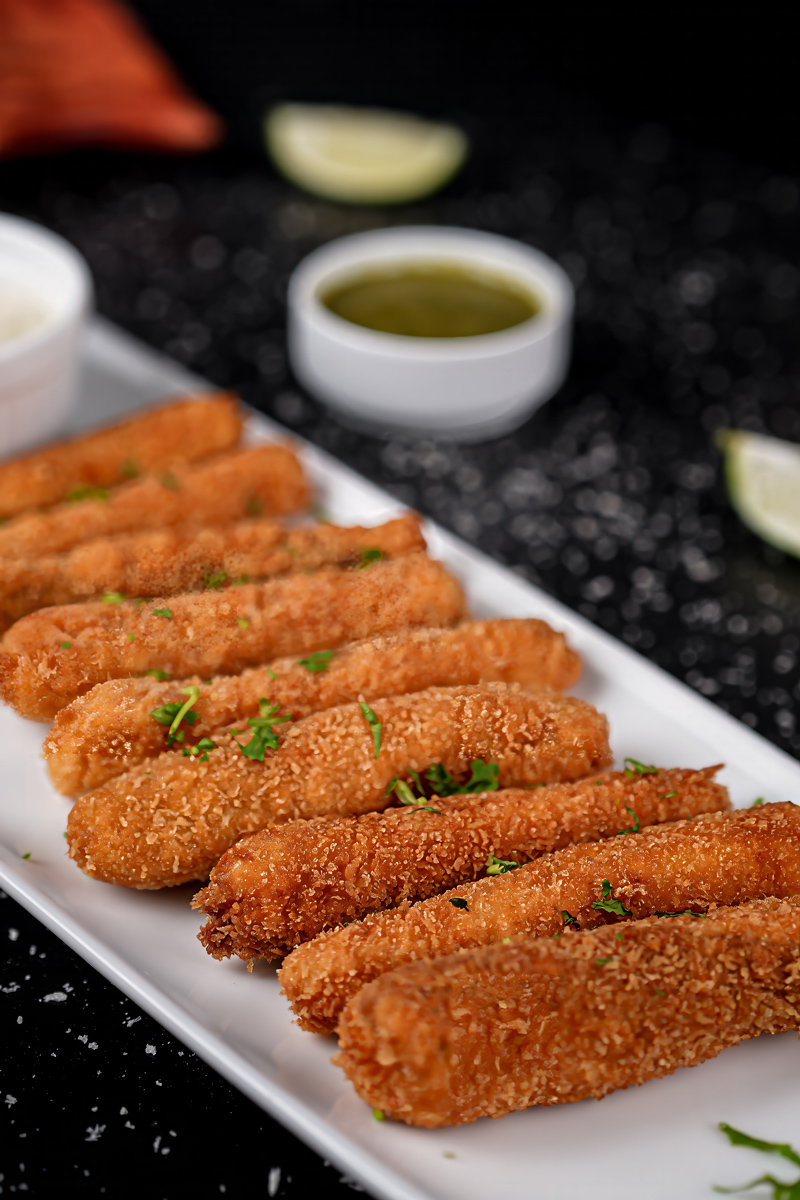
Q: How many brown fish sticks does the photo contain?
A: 9